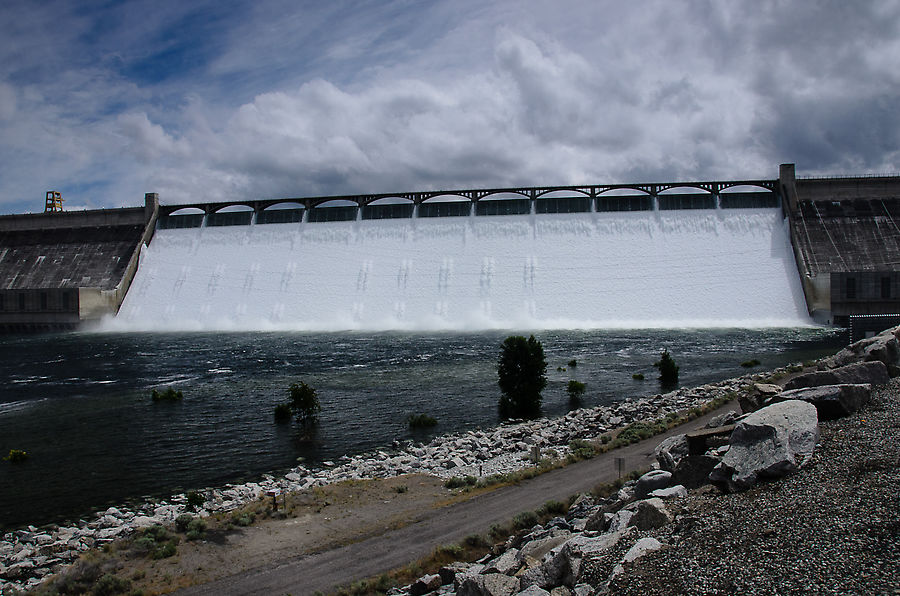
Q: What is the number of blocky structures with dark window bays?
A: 2